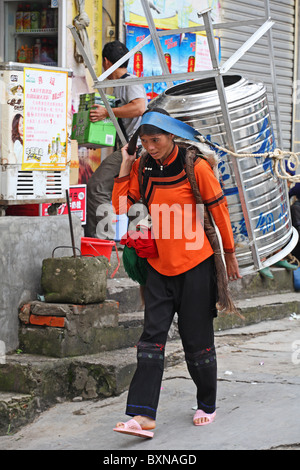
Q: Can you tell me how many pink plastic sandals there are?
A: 2